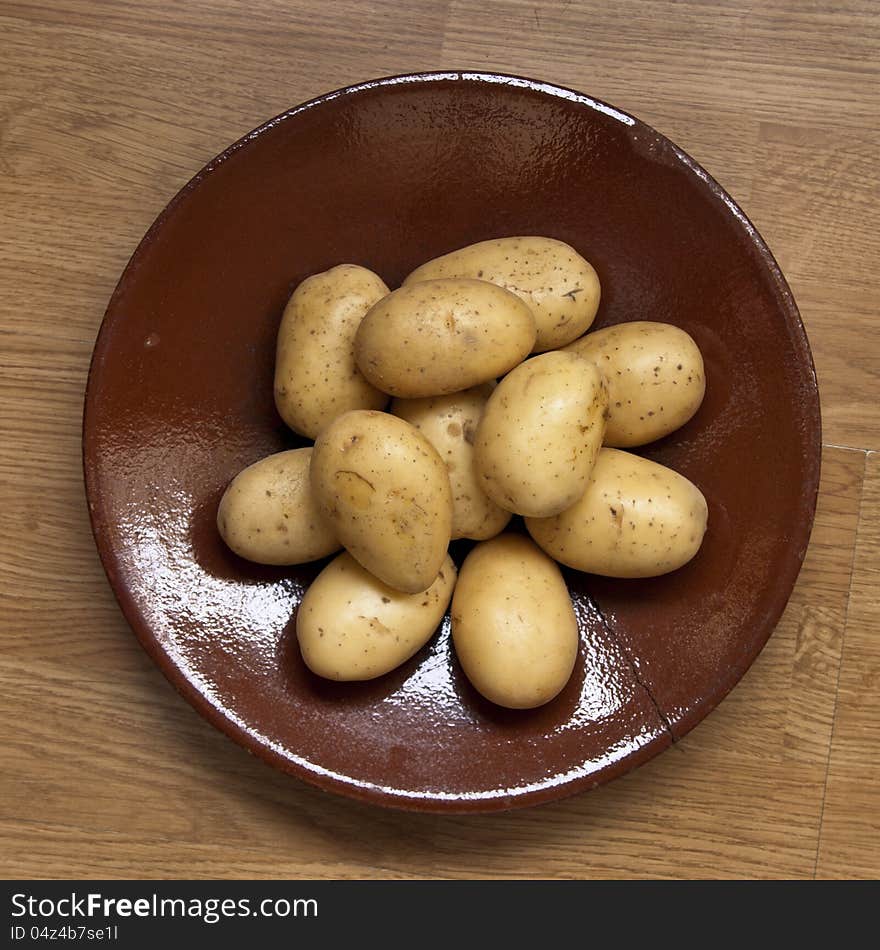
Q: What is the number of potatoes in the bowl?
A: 11